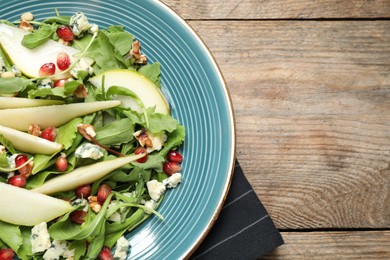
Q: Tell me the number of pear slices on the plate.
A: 7